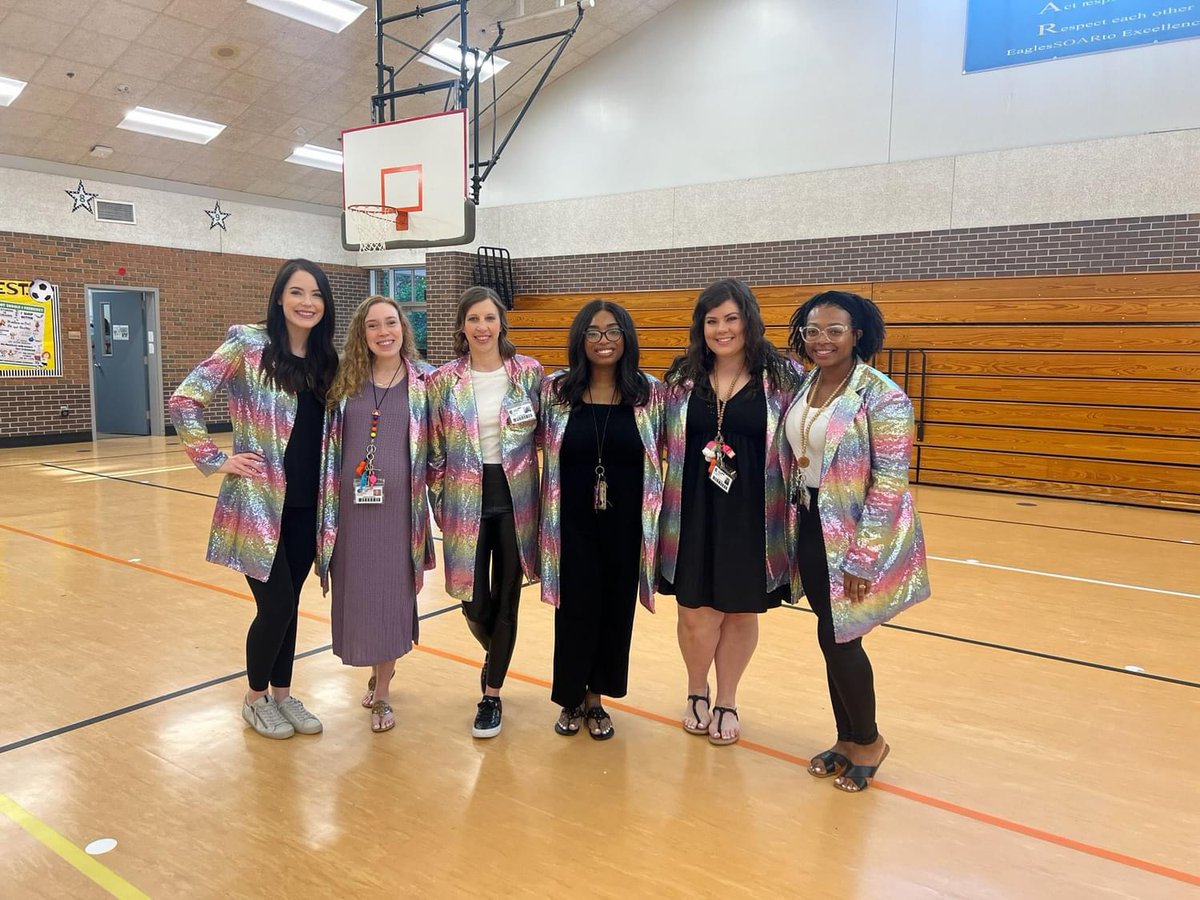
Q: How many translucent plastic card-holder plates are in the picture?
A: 3